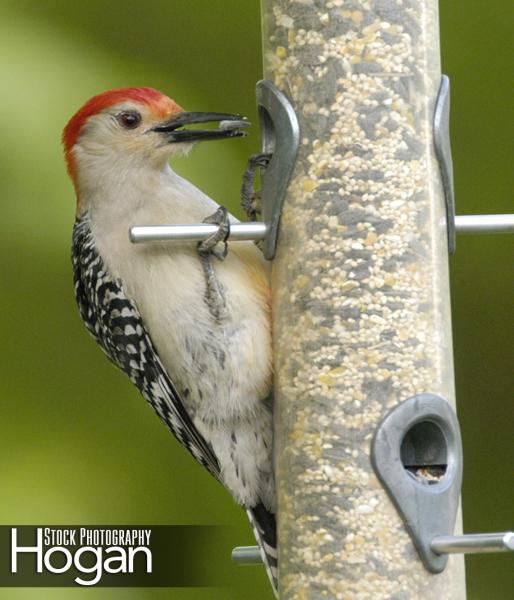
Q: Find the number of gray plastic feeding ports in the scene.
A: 3